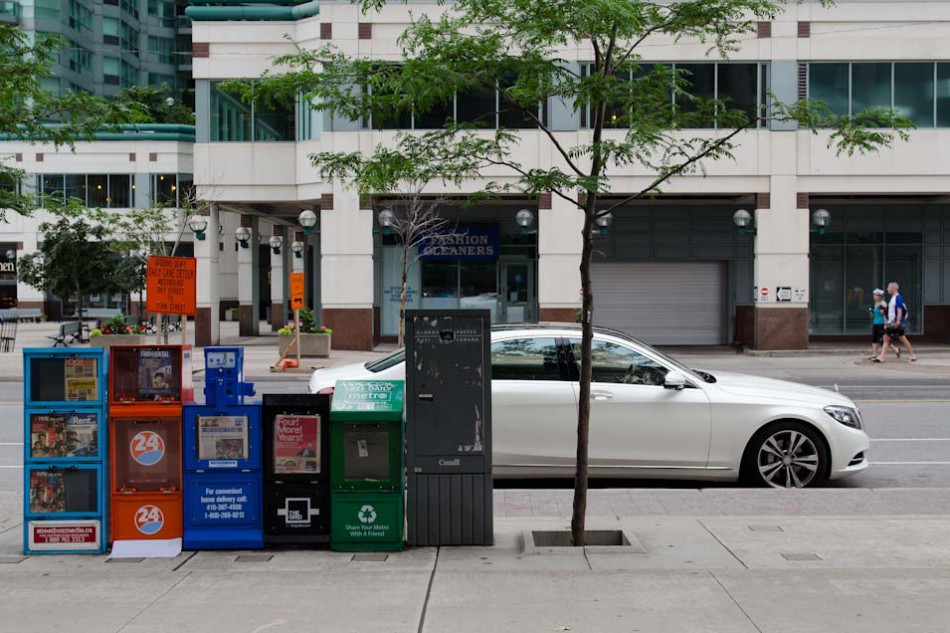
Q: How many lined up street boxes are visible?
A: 6